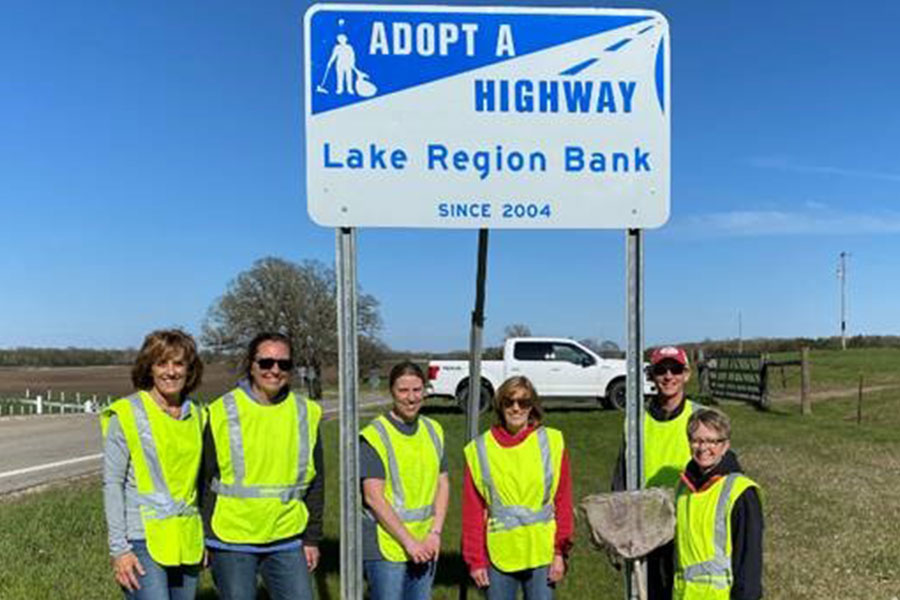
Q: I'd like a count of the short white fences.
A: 1